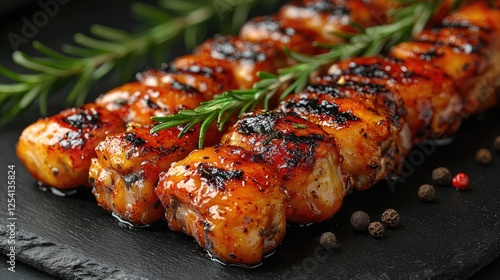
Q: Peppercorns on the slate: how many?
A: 9